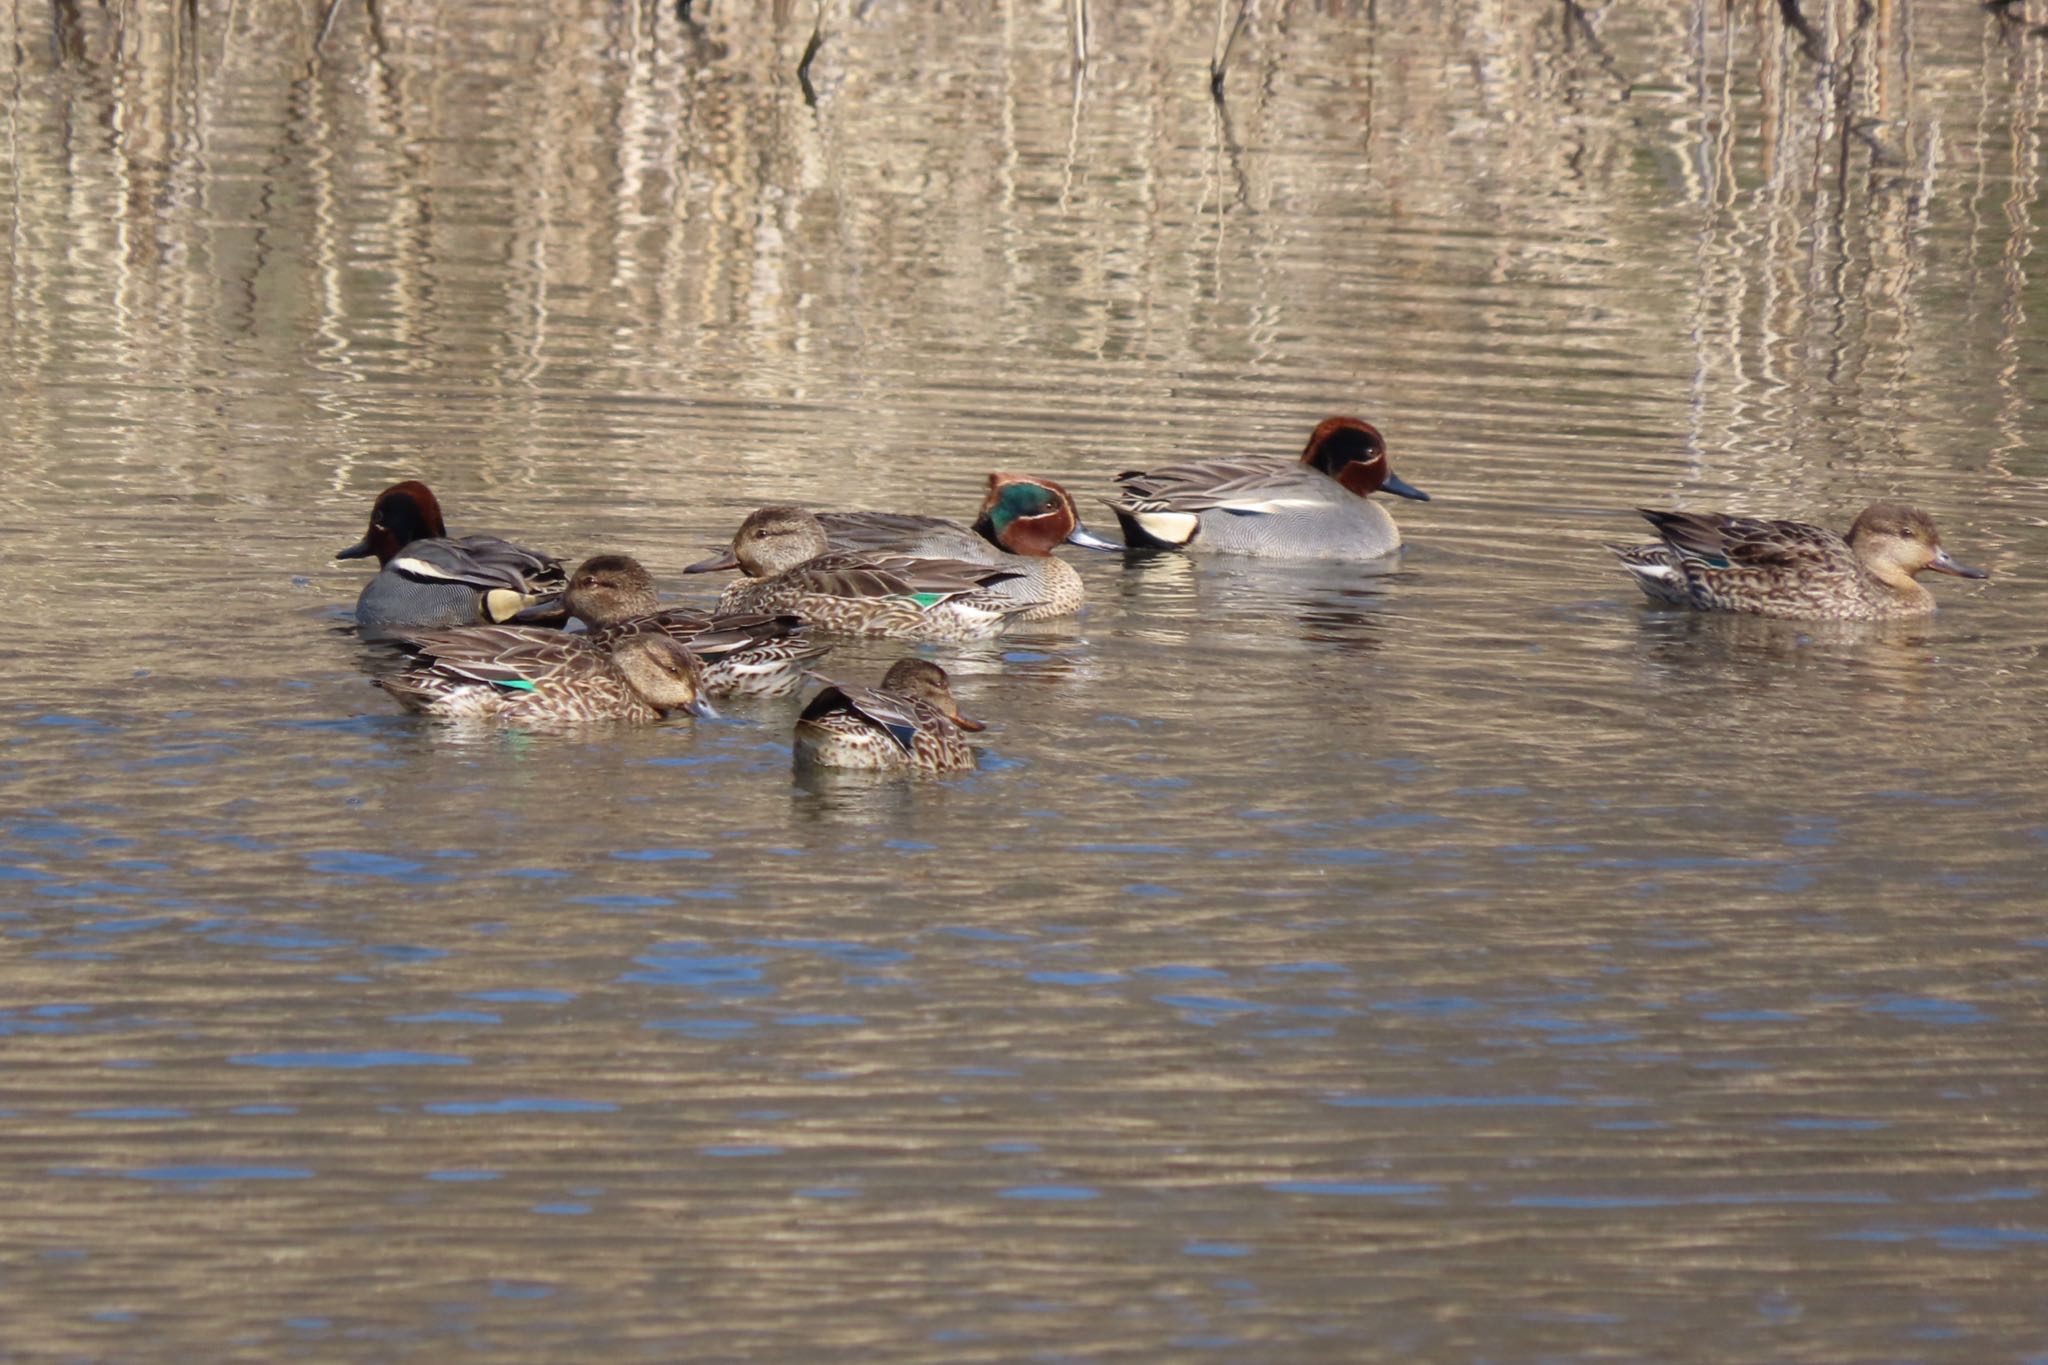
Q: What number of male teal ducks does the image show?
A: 3